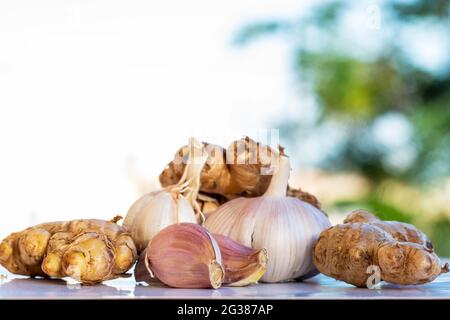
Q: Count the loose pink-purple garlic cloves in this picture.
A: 2